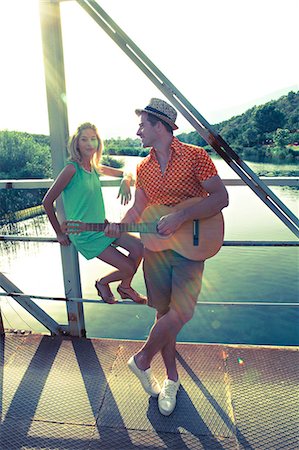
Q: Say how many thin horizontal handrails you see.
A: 3